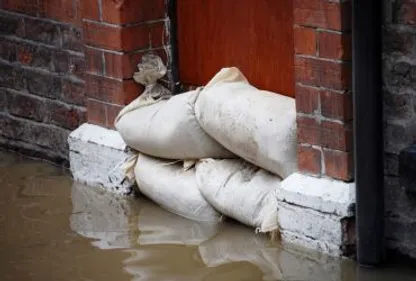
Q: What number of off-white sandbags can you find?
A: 4